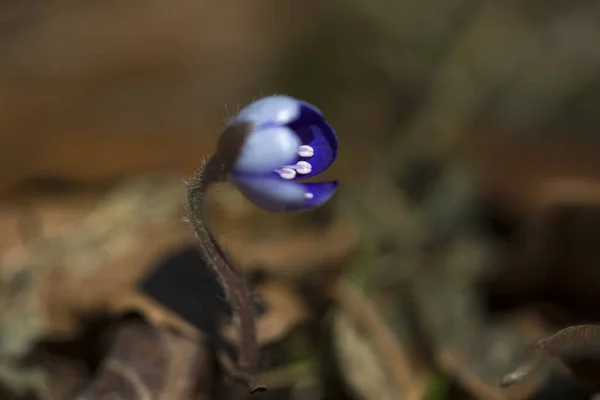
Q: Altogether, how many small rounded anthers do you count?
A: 3